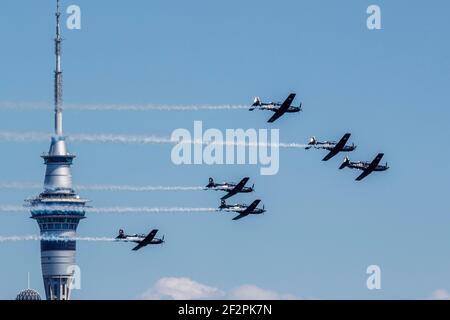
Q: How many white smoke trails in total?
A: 5